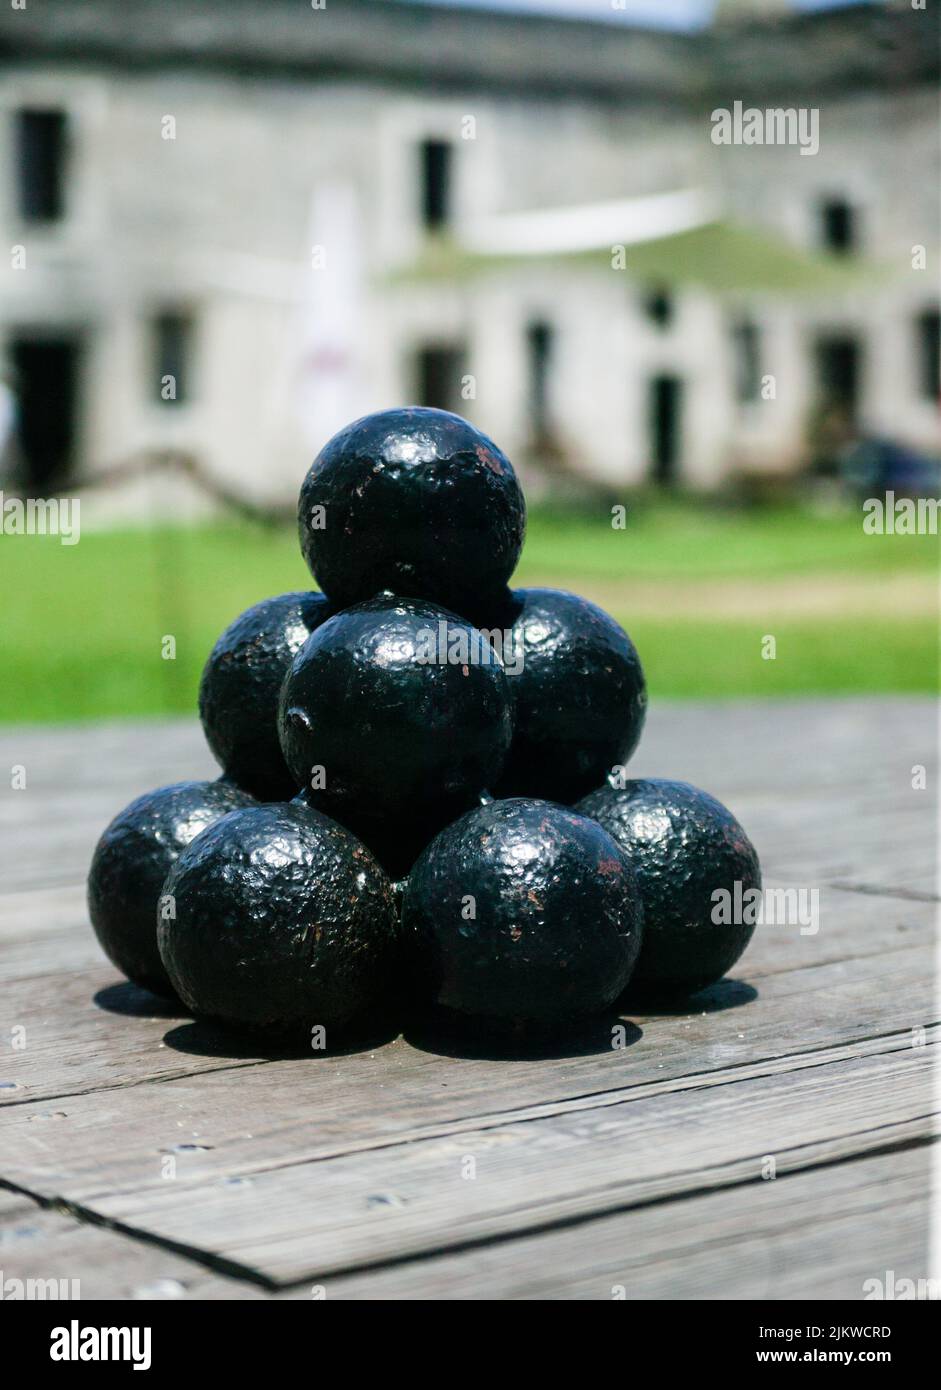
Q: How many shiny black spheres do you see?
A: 8